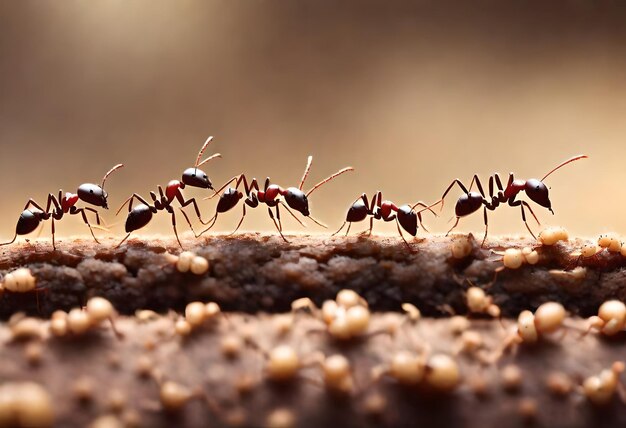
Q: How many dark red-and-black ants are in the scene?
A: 5